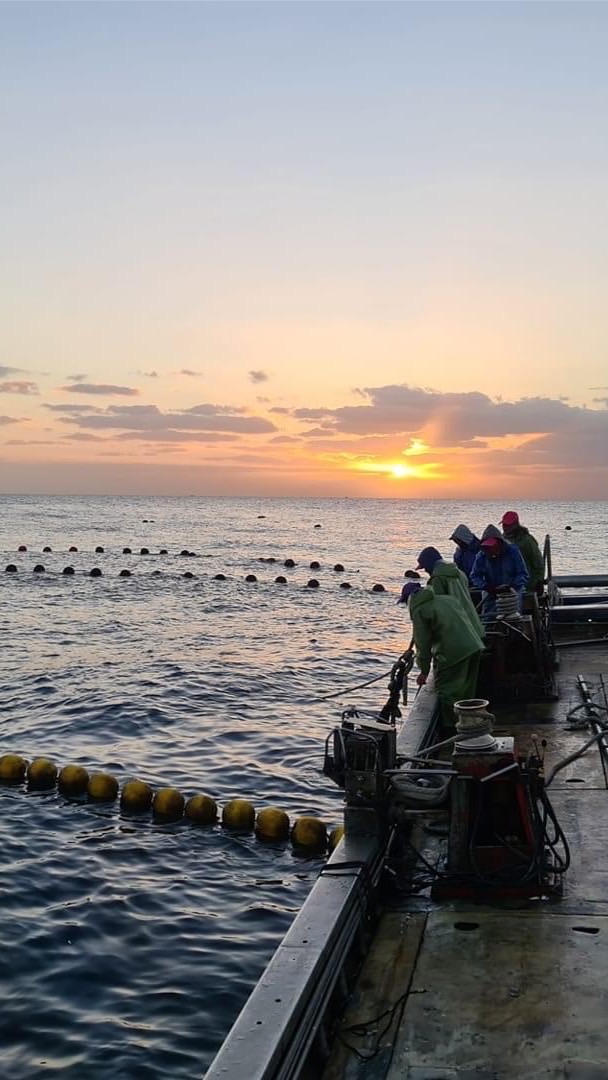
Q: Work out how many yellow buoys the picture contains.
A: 11